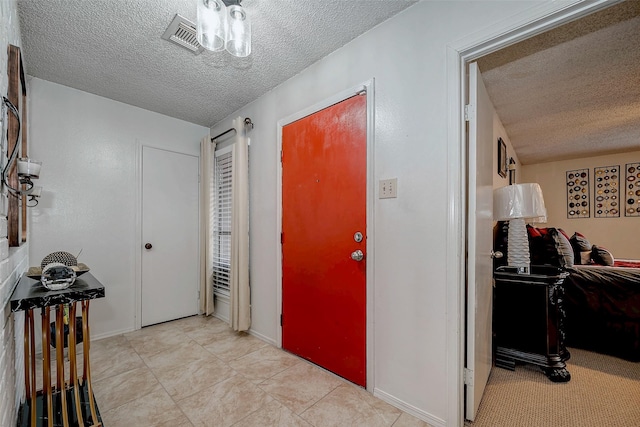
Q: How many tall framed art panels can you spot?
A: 3